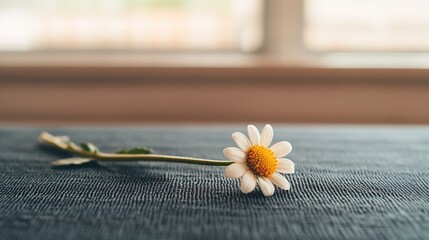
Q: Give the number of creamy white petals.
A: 10